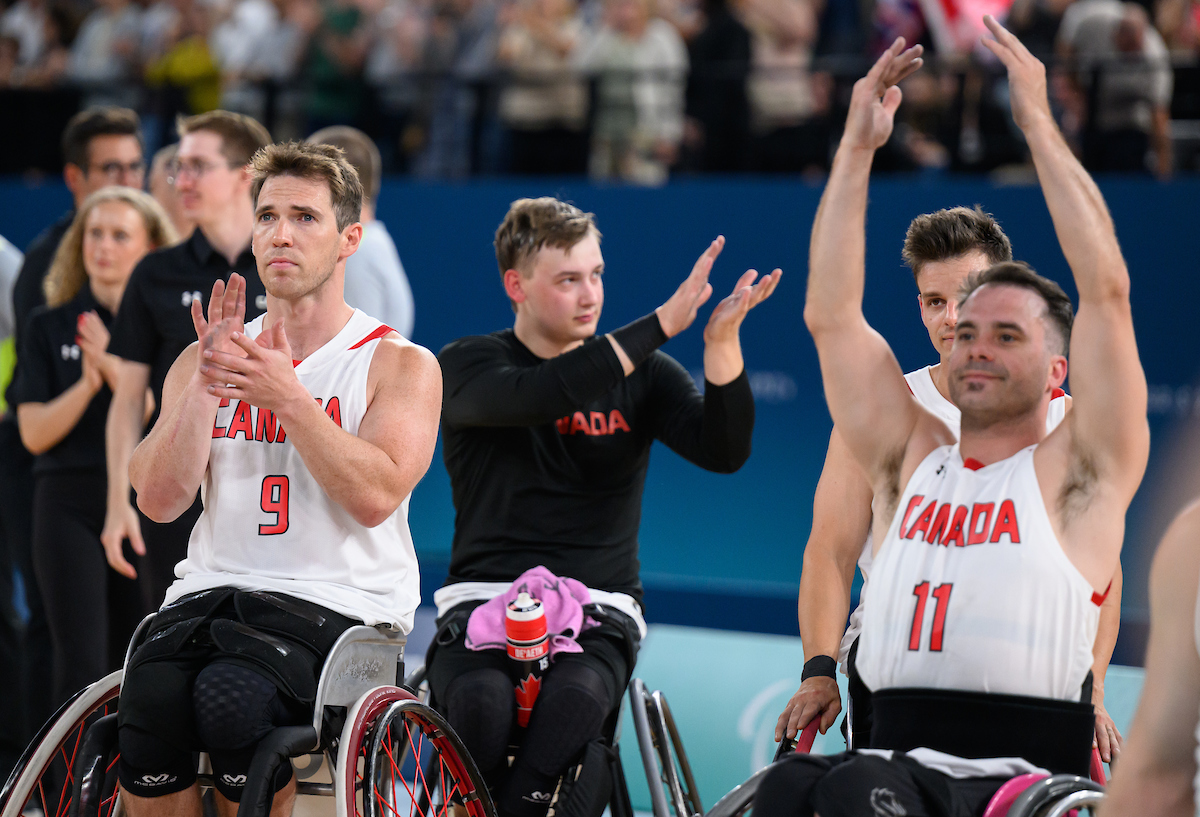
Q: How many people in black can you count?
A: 4